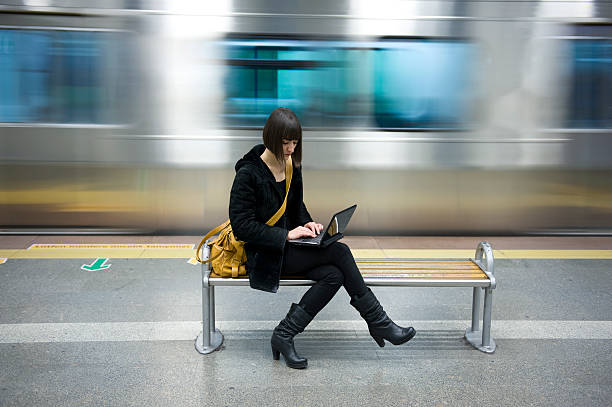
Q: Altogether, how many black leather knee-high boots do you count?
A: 2